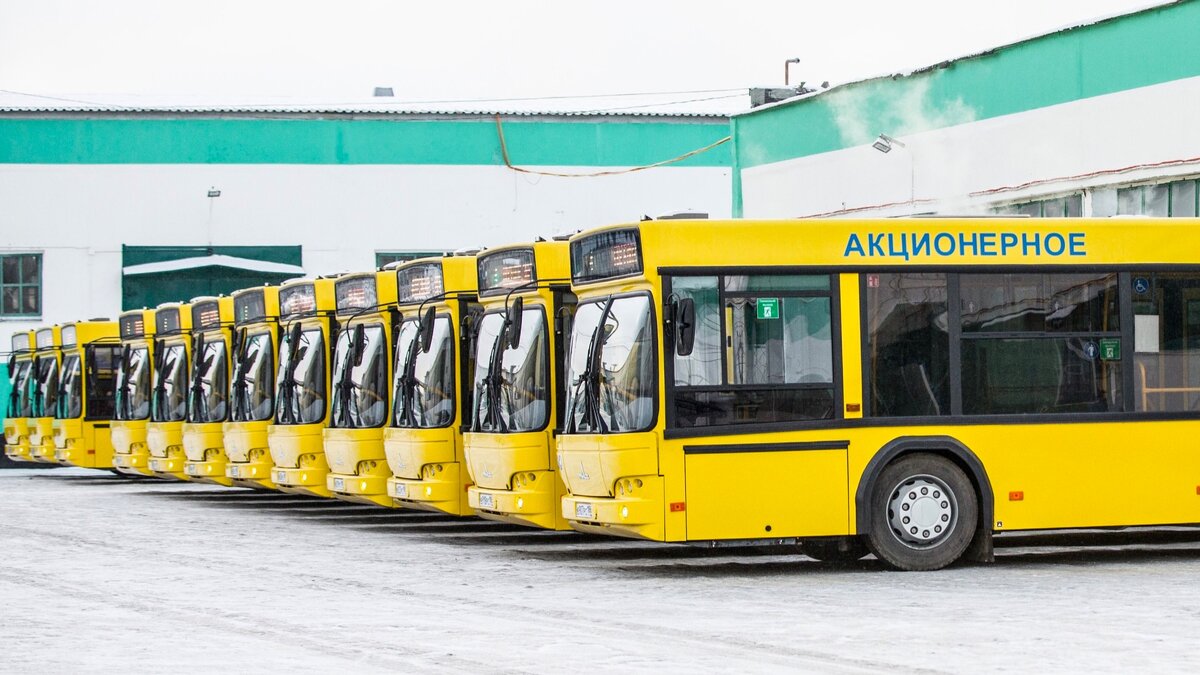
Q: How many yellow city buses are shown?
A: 12